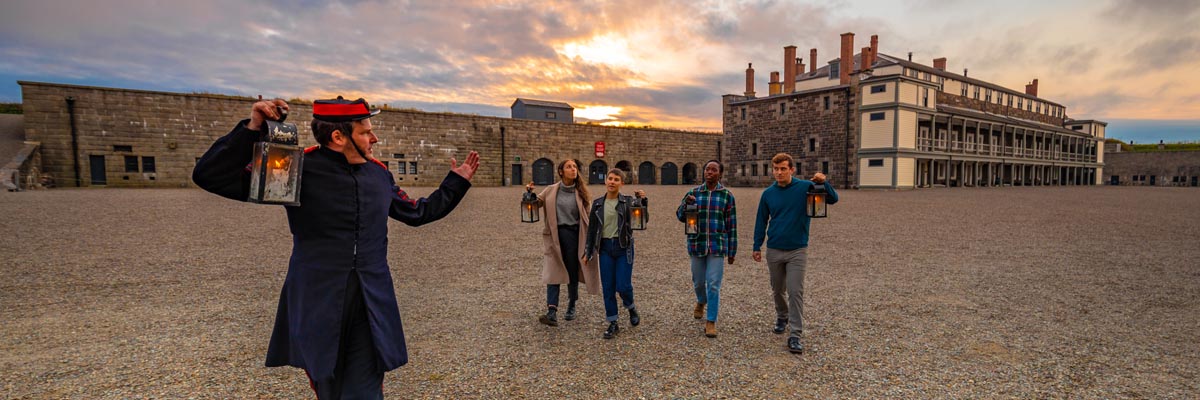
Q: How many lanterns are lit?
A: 5